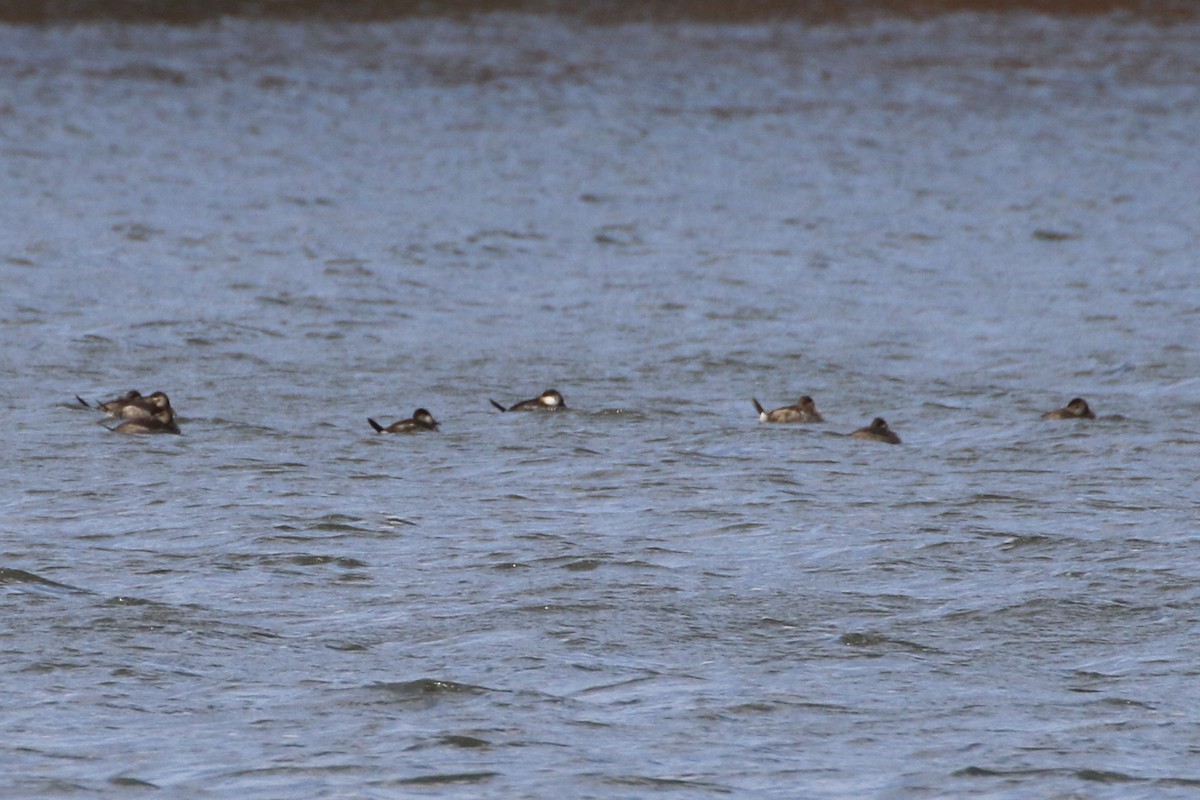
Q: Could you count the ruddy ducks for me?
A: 8